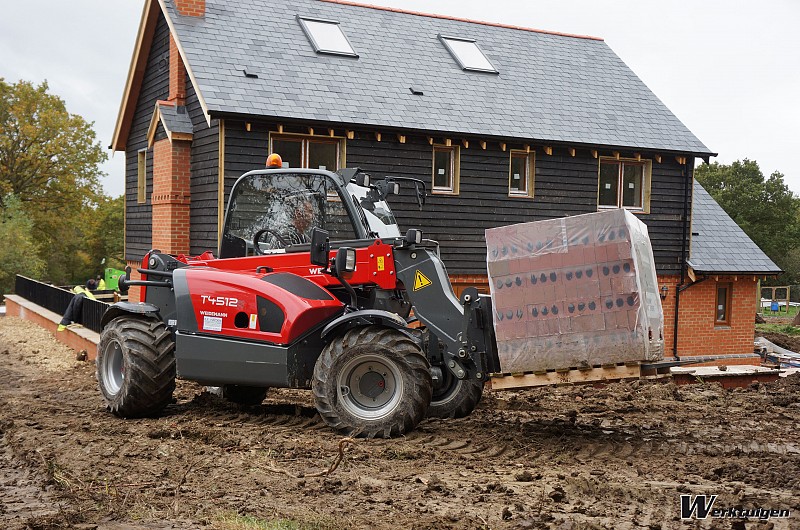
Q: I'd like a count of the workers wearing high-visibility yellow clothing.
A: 2